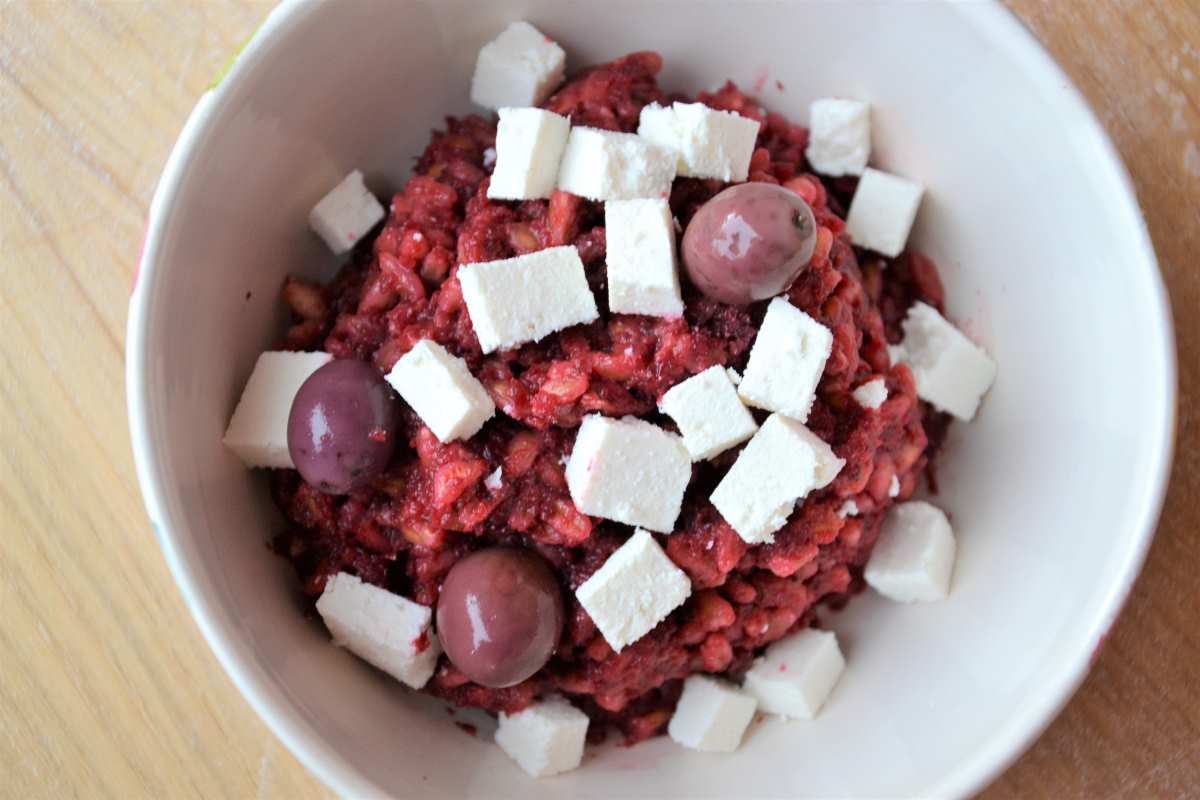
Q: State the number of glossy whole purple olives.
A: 3